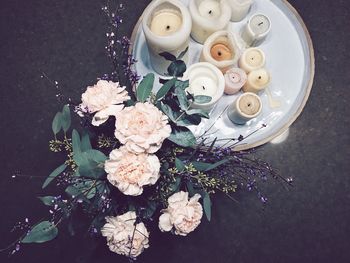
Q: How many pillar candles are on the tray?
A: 10